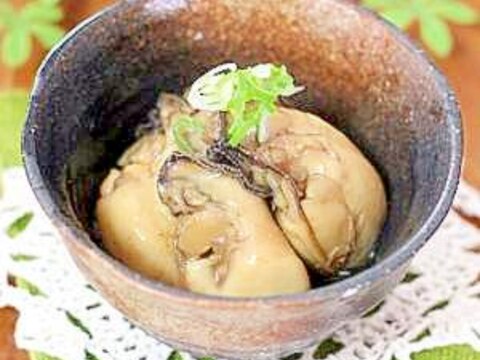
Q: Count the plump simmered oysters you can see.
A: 3